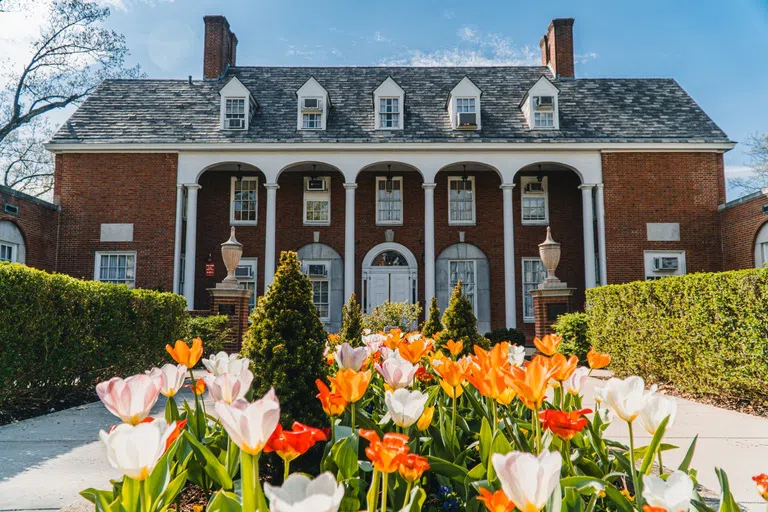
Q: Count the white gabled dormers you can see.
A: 5